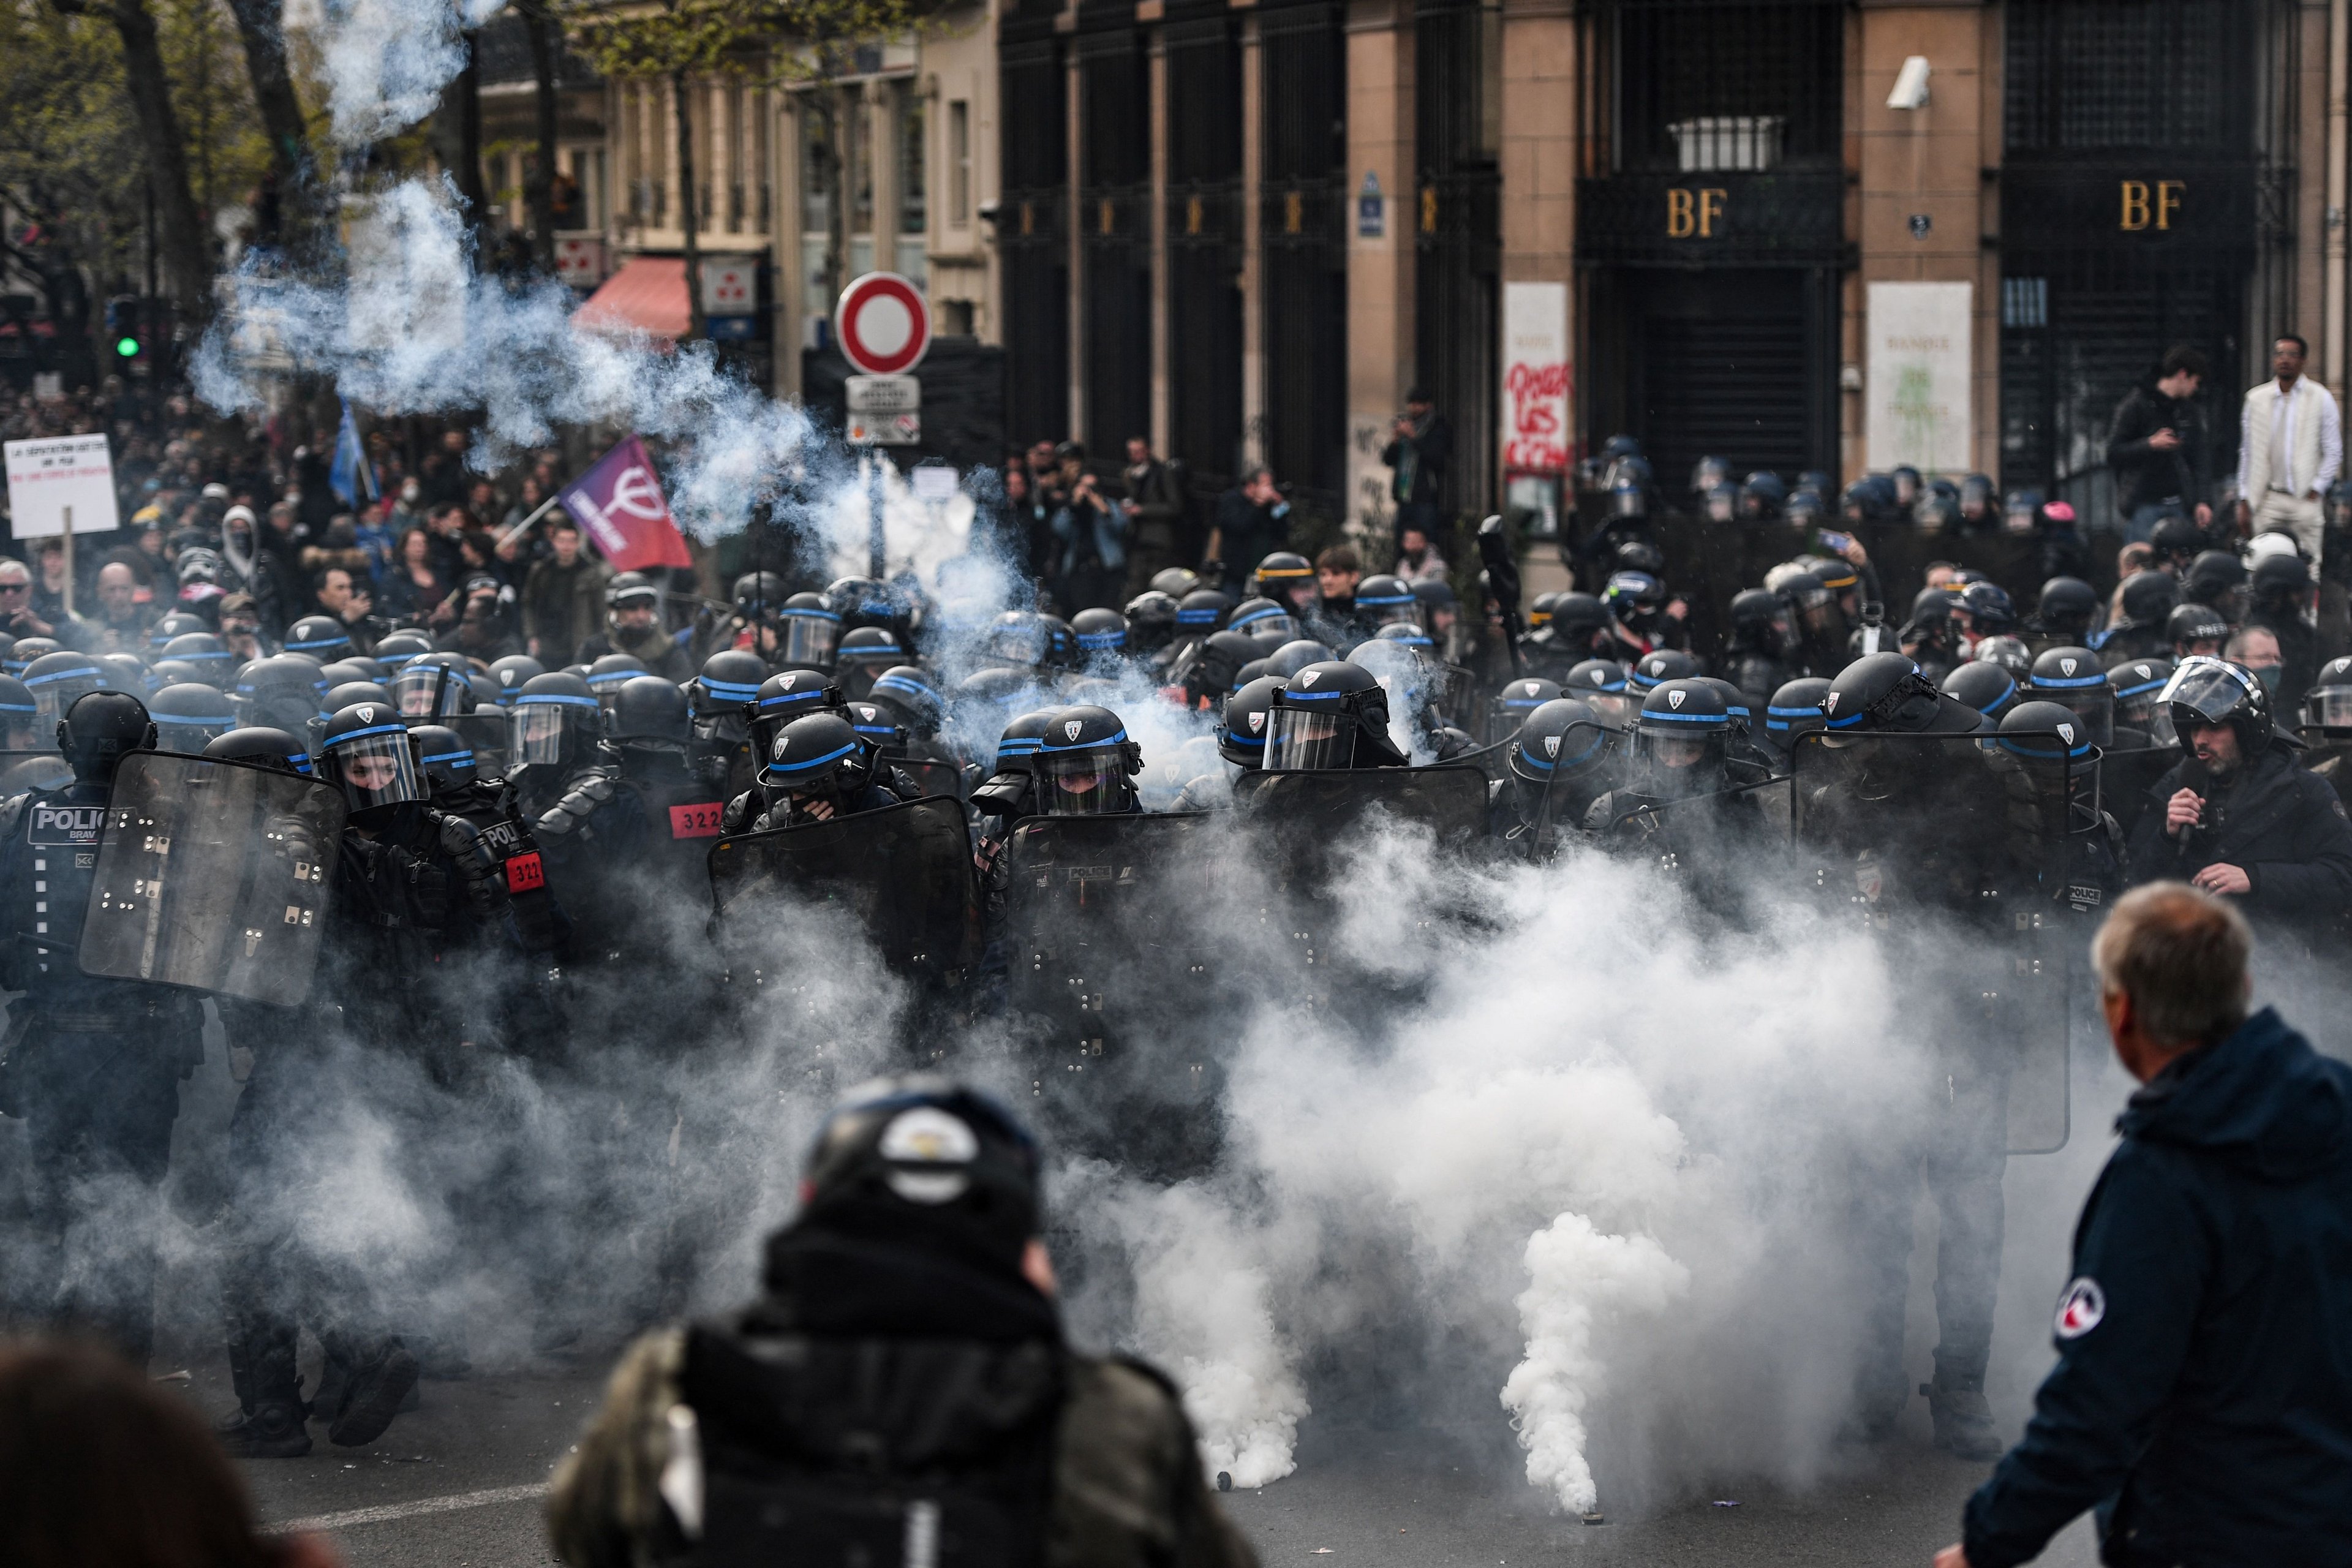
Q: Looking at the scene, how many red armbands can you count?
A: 2